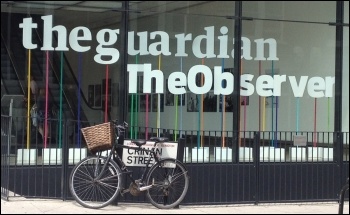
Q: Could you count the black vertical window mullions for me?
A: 3